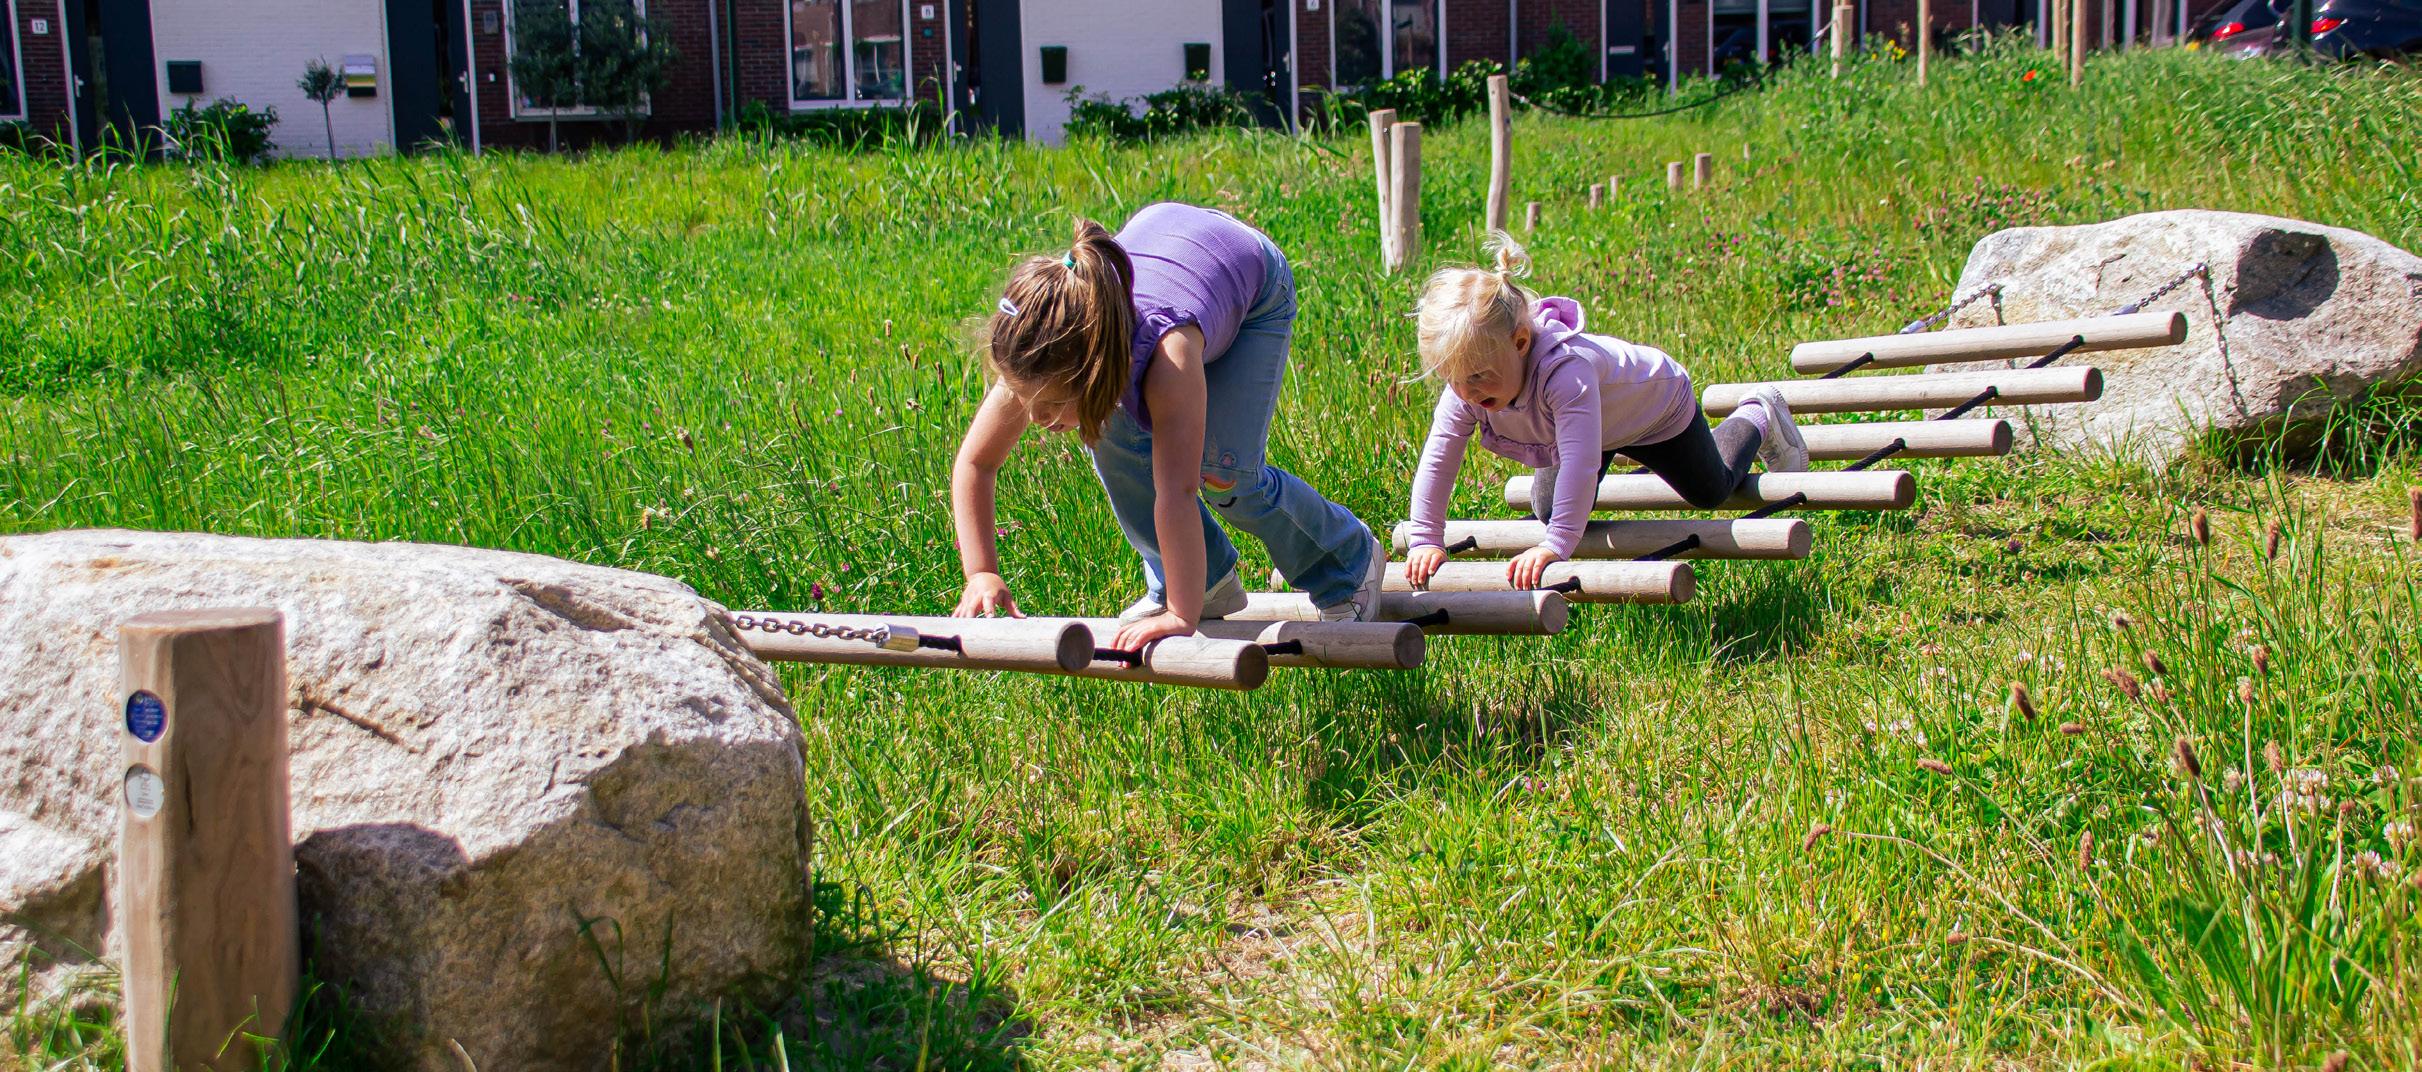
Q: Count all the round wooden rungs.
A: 10